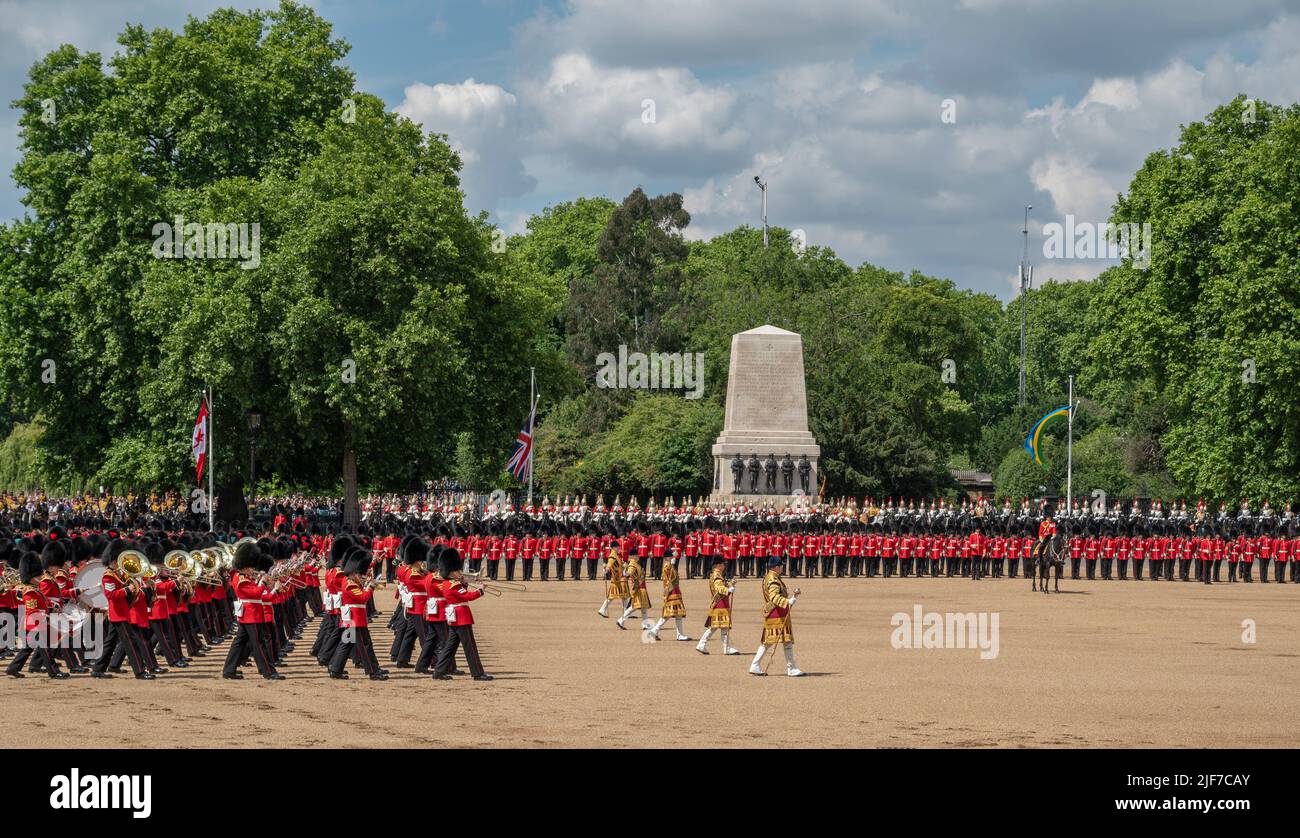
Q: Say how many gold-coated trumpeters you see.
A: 5